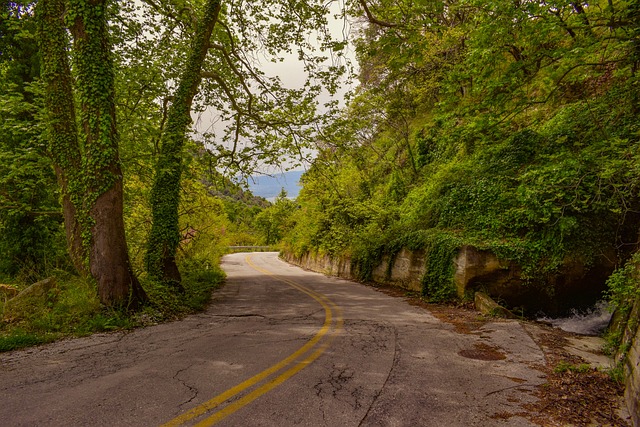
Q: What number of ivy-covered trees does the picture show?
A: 3